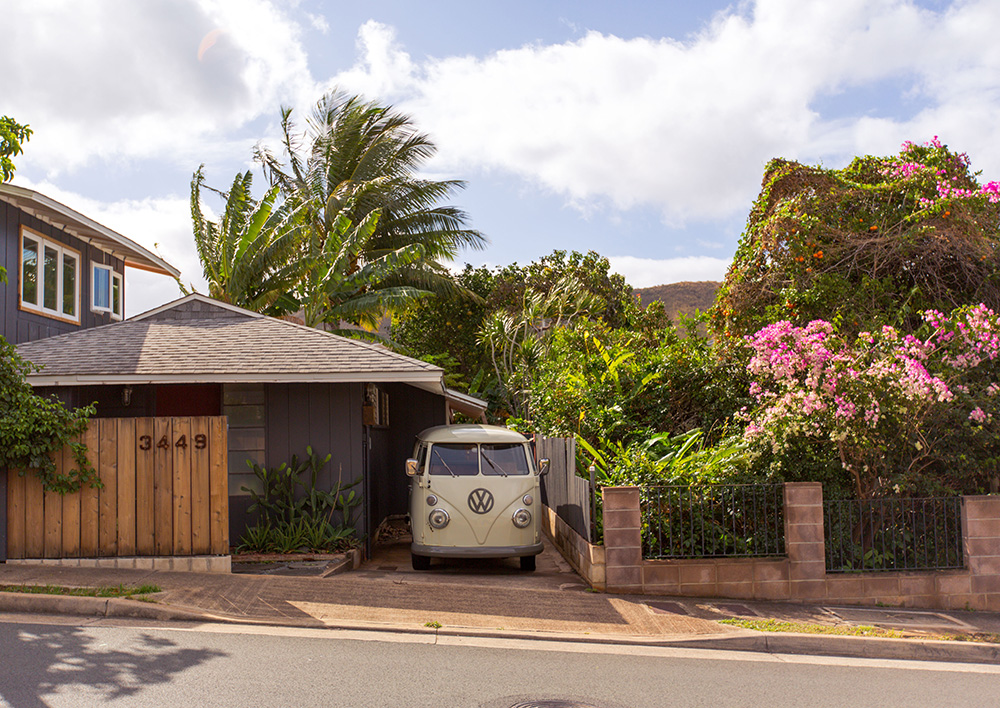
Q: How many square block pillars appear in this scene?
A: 3